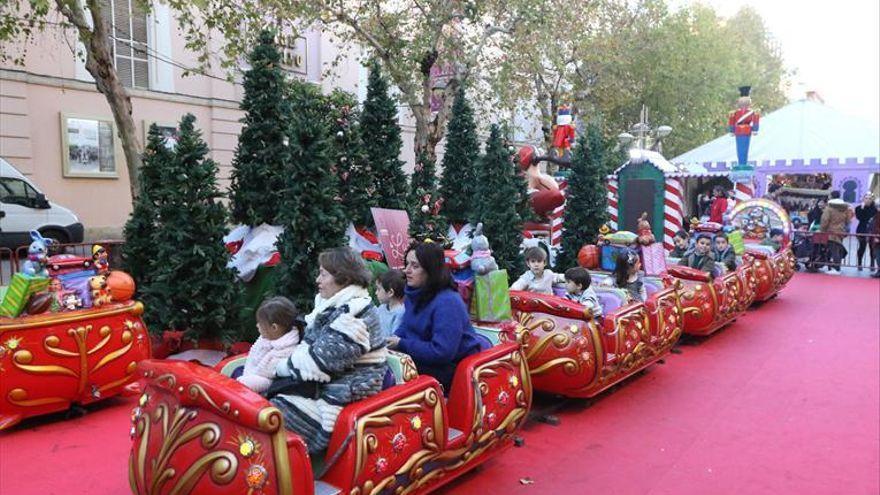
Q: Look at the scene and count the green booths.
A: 1